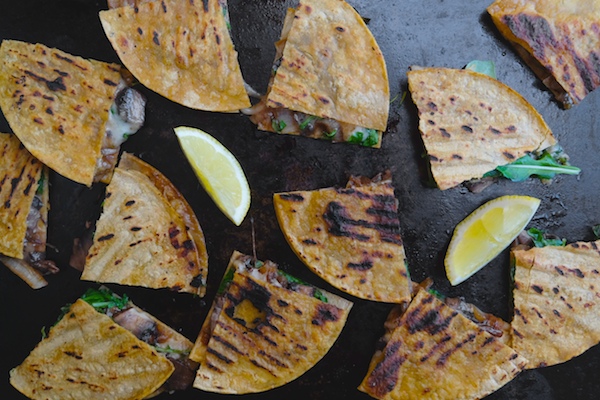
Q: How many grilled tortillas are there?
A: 12